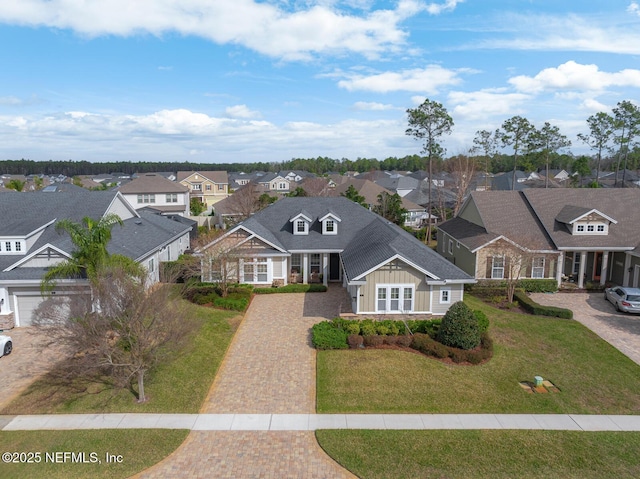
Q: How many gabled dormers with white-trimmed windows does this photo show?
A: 3